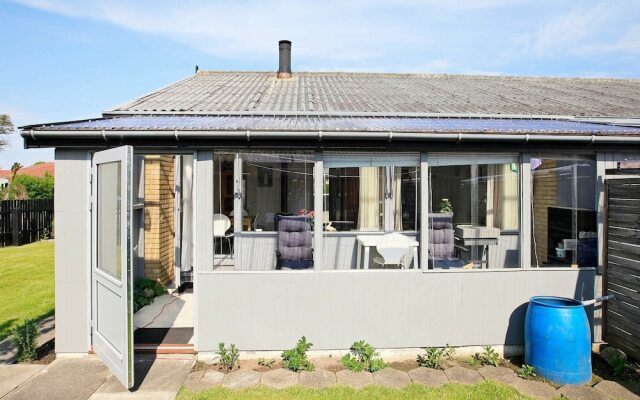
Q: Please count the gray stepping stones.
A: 12